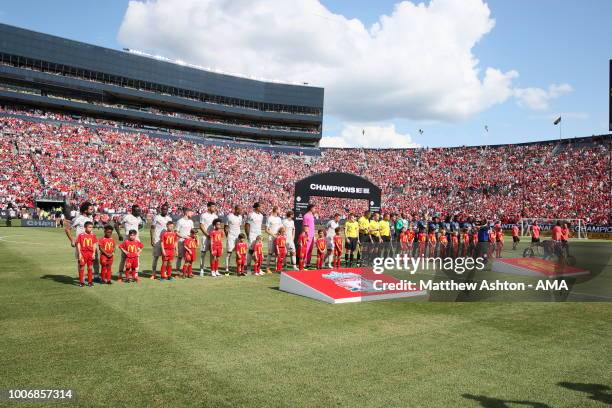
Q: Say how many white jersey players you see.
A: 10